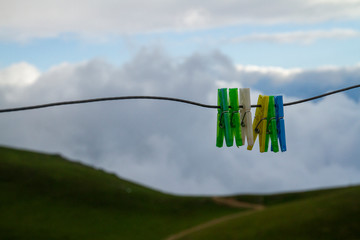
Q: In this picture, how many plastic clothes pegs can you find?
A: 6